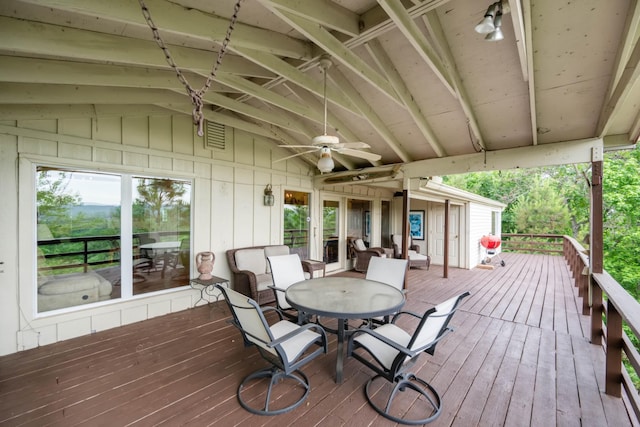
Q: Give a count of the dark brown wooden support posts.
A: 3